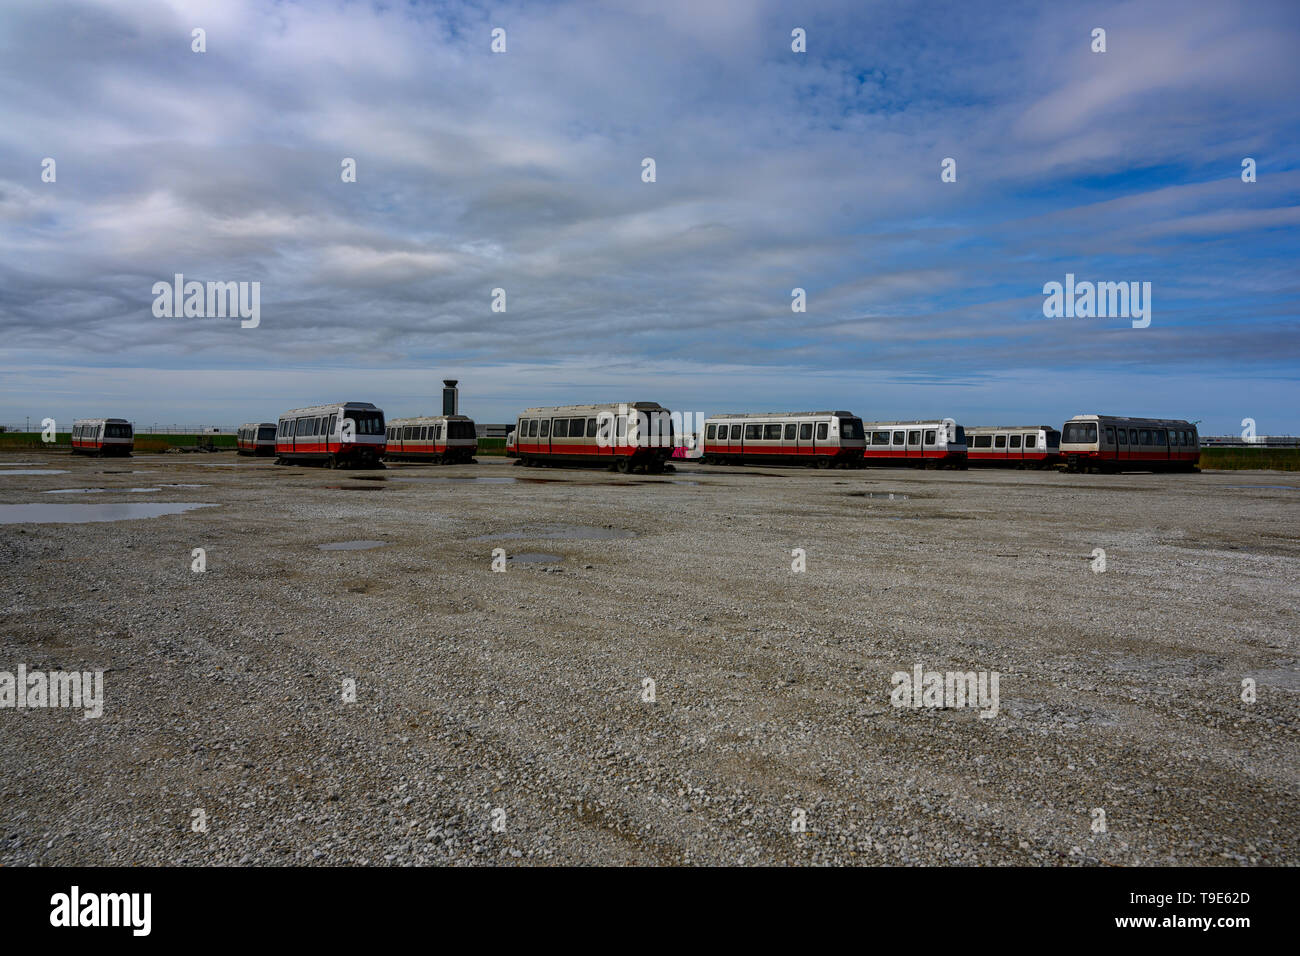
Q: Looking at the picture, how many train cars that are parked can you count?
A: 9